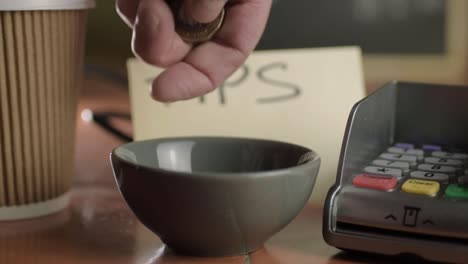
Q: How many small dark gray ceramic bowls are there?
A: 1